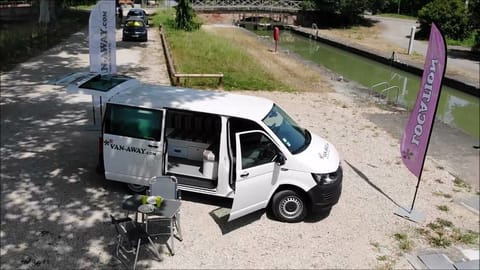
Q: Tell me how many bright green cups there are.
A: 2